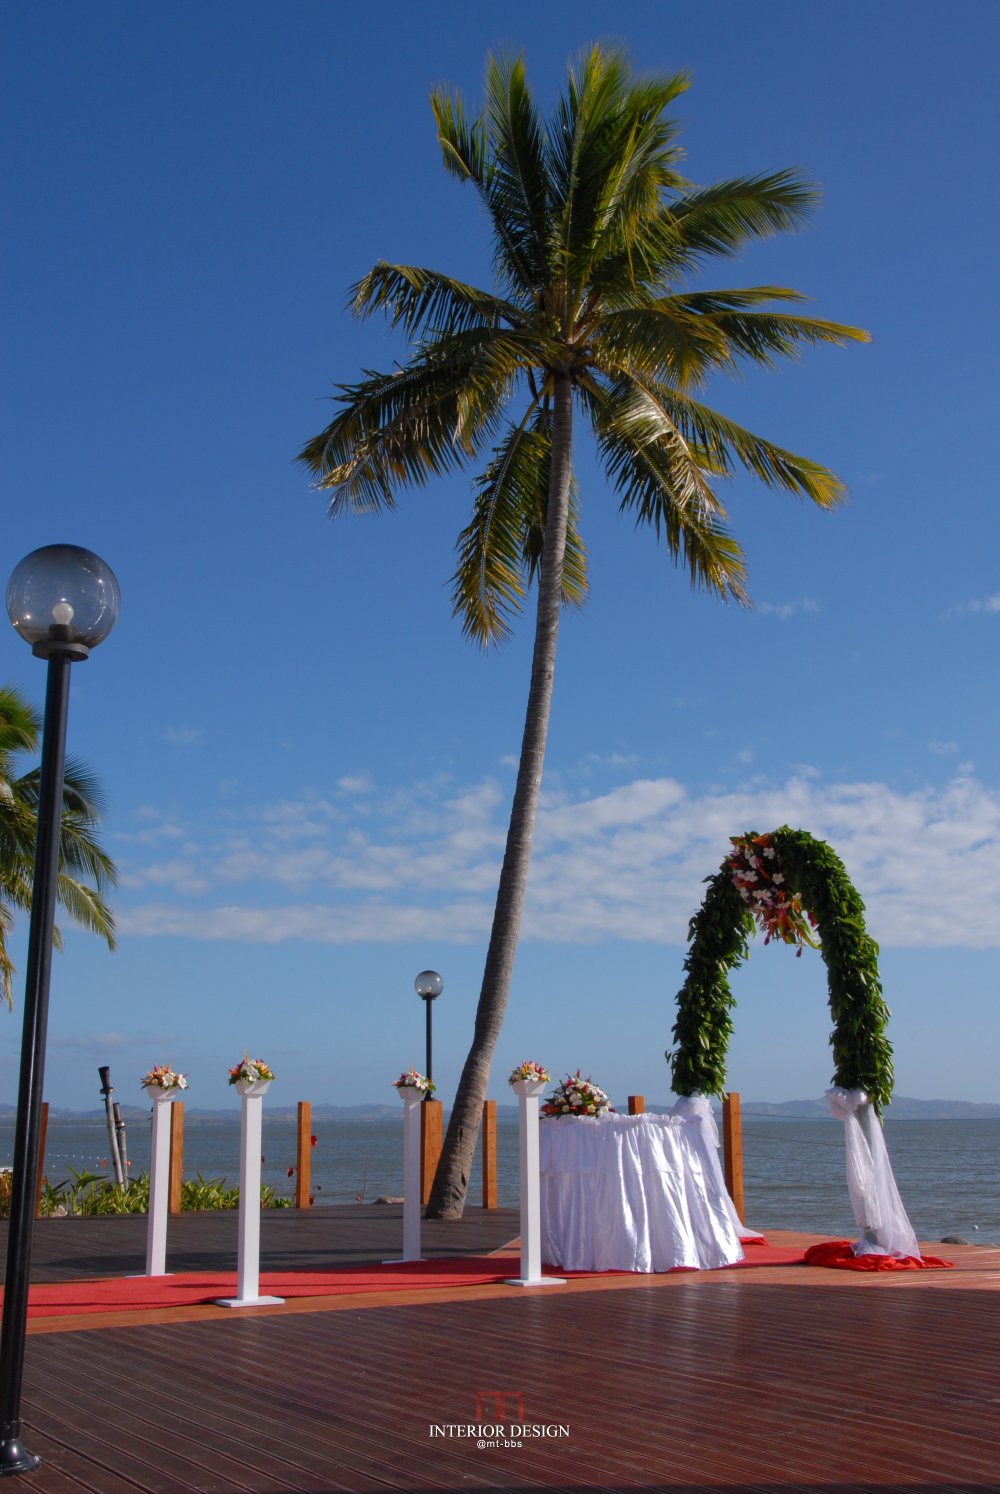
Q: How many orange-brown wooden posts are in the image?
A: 7